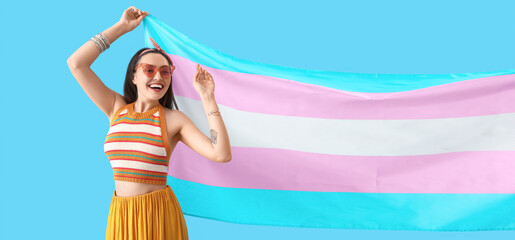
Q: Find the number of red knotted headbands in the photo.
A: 1